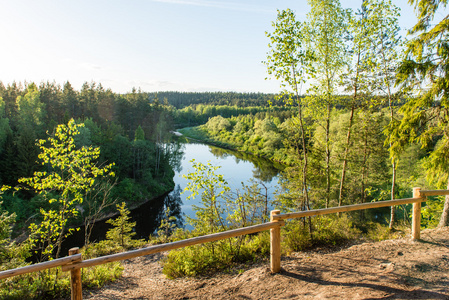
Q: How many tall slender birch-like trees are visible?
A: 4